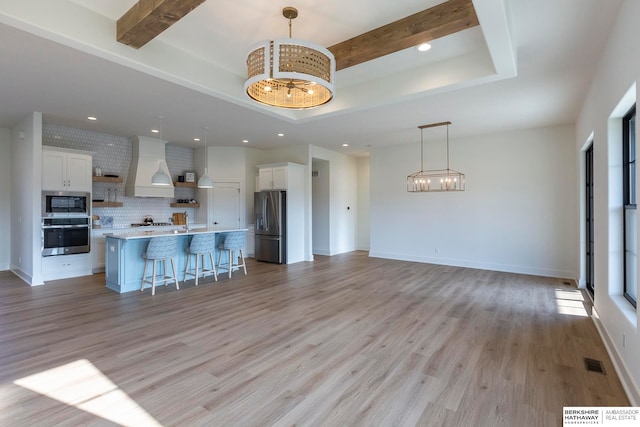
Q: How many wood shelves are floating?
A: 4